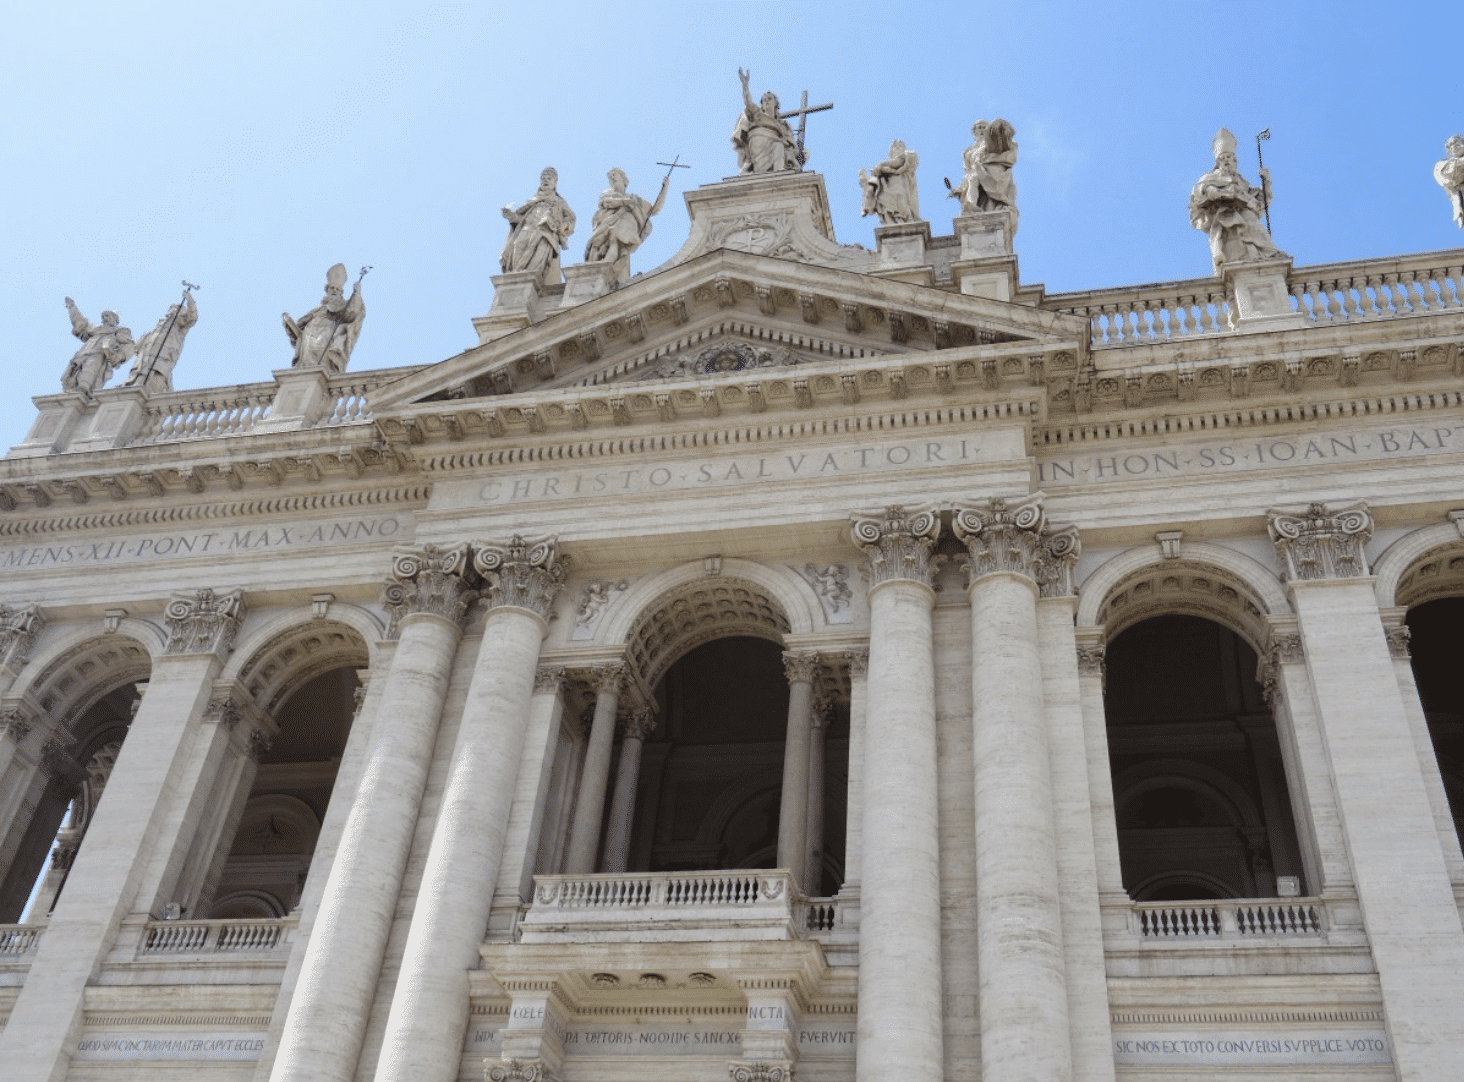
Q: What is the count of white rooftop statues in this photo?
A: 10